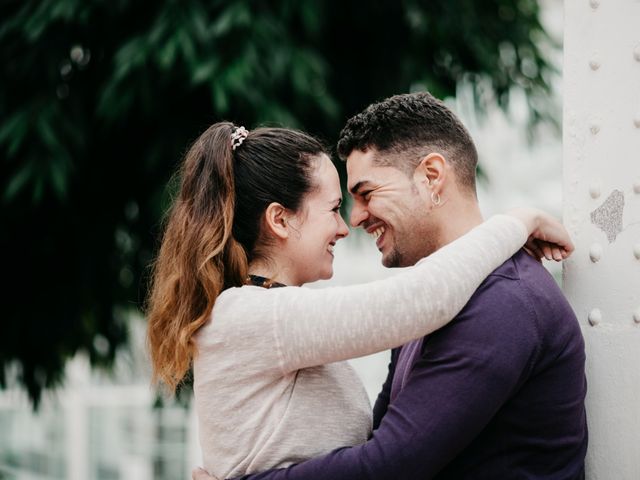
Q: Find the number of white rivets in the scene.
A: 11